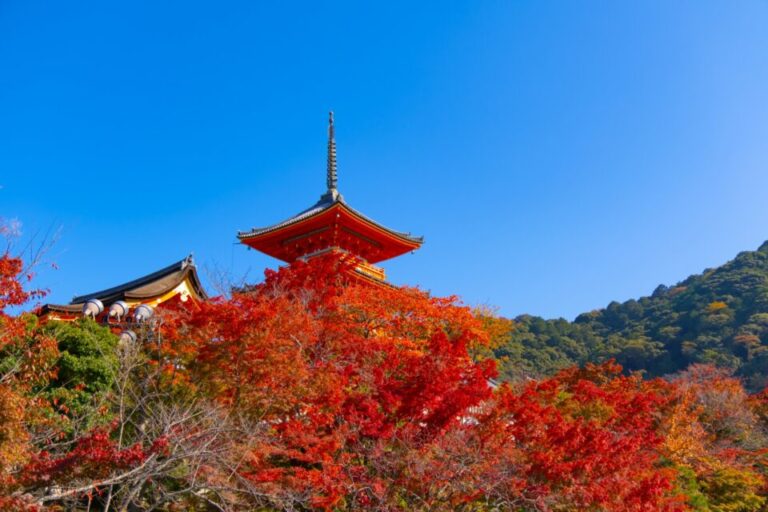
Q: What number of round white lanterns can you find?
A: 4